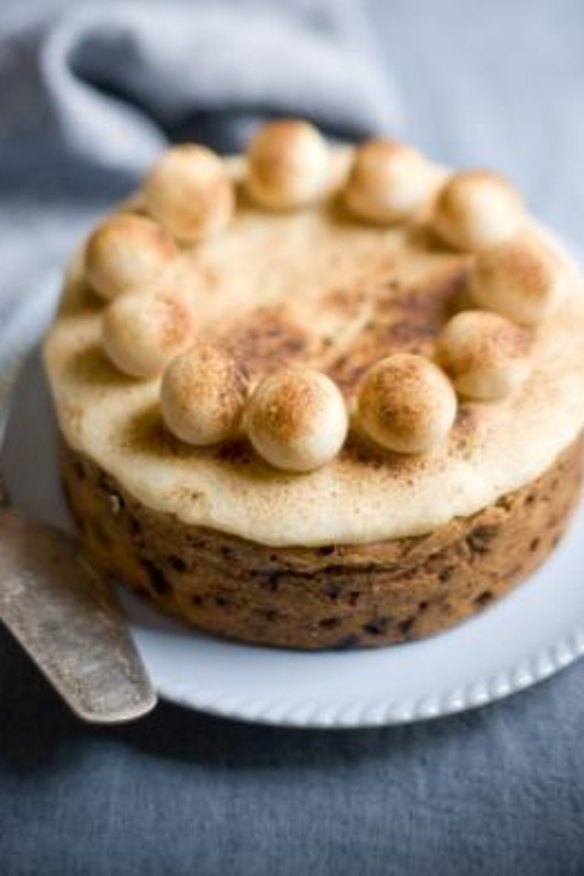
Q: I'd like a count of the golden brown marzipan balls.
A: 11